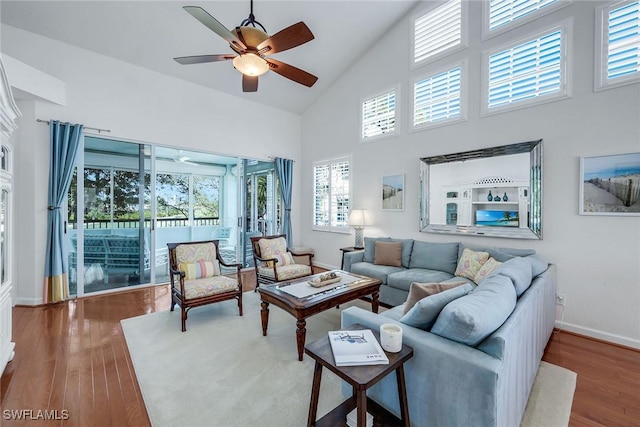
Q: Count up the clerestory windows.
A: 6